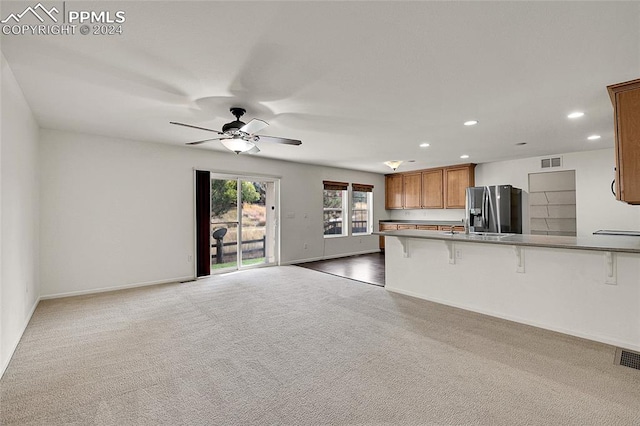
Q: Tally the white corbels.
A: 4